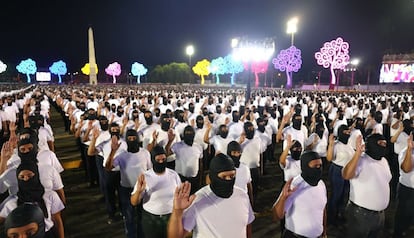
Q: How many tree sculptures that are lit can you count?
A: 12